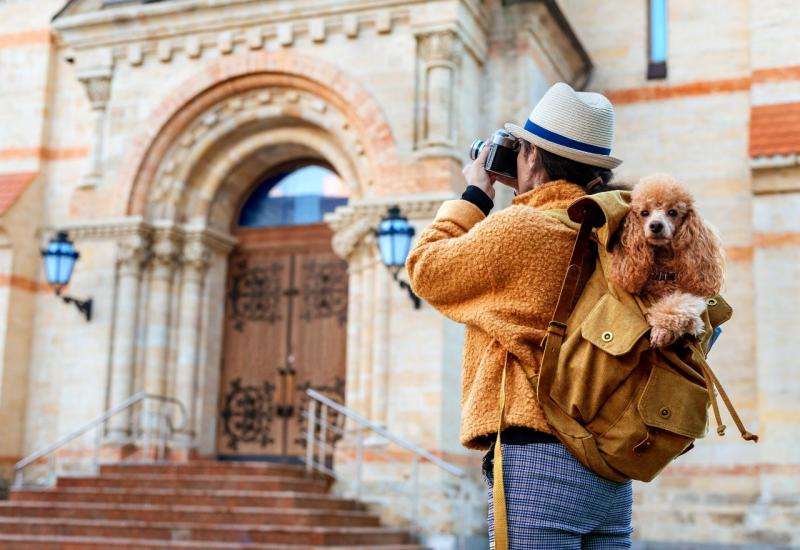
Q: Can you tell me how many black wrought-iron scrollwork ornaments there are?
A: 4